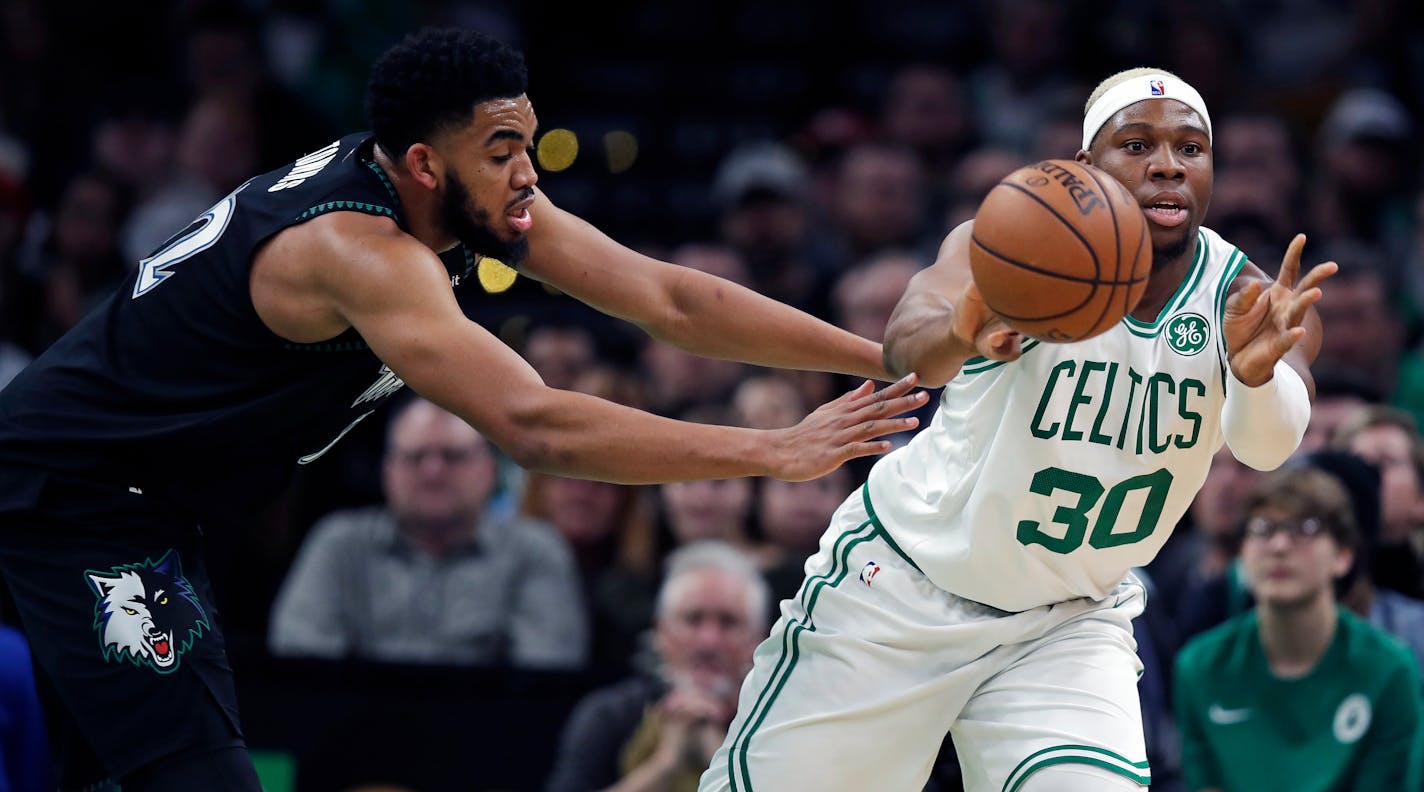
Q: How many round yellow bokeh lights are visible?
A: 3